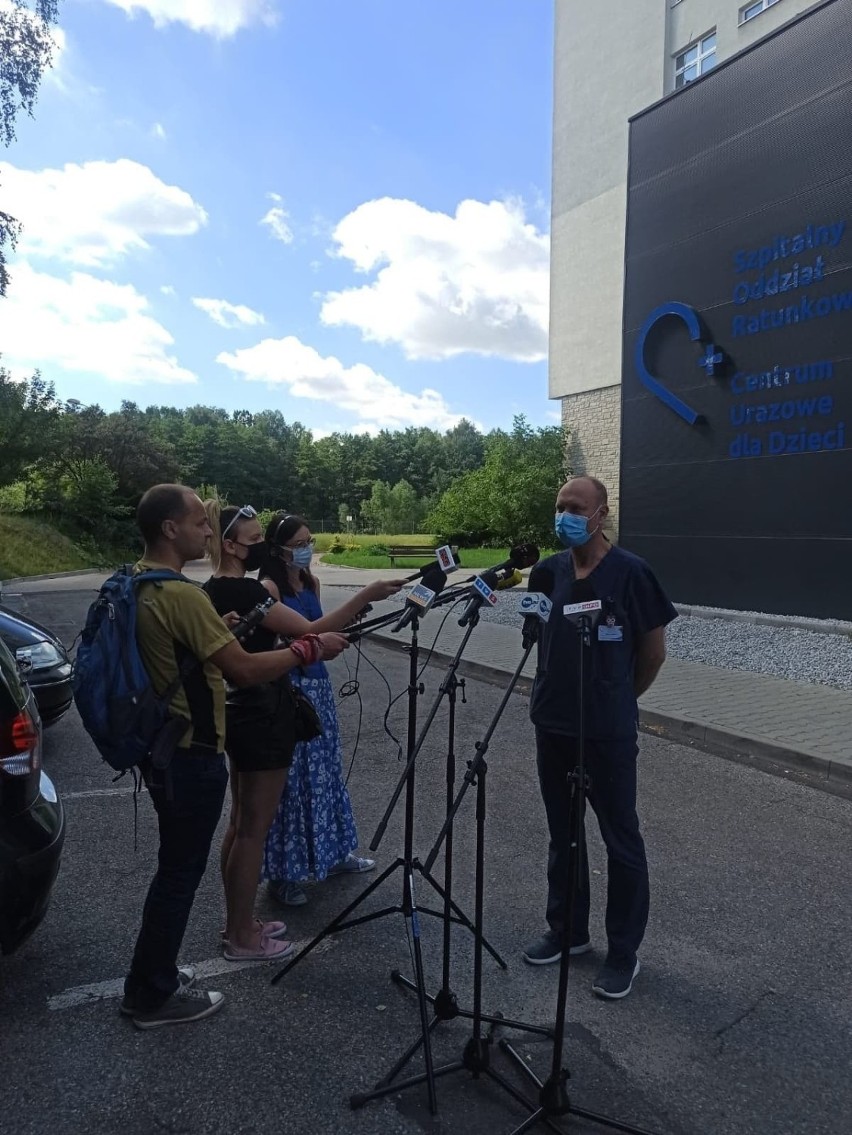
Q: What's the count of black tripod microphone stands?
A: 4